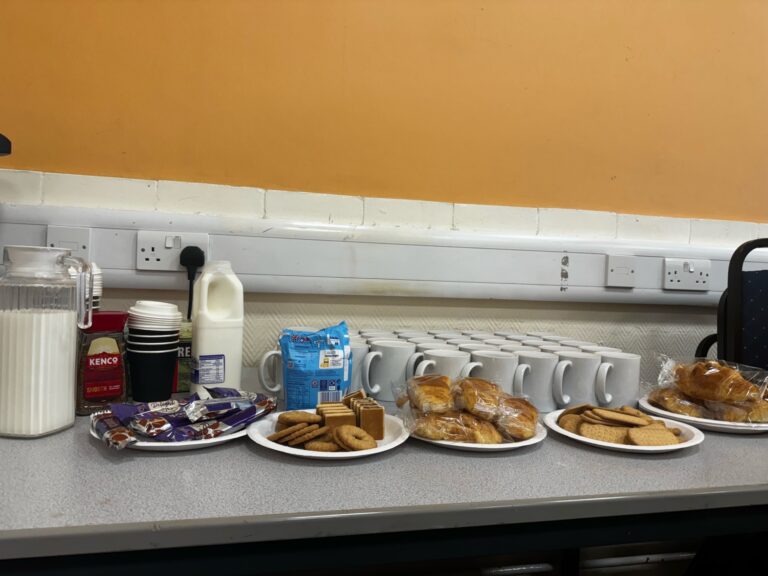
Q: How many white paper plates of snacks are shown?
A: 5